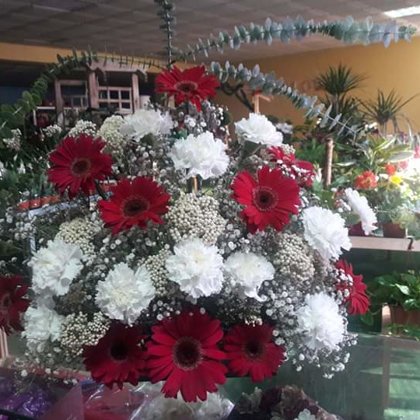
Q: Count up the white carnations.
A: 11